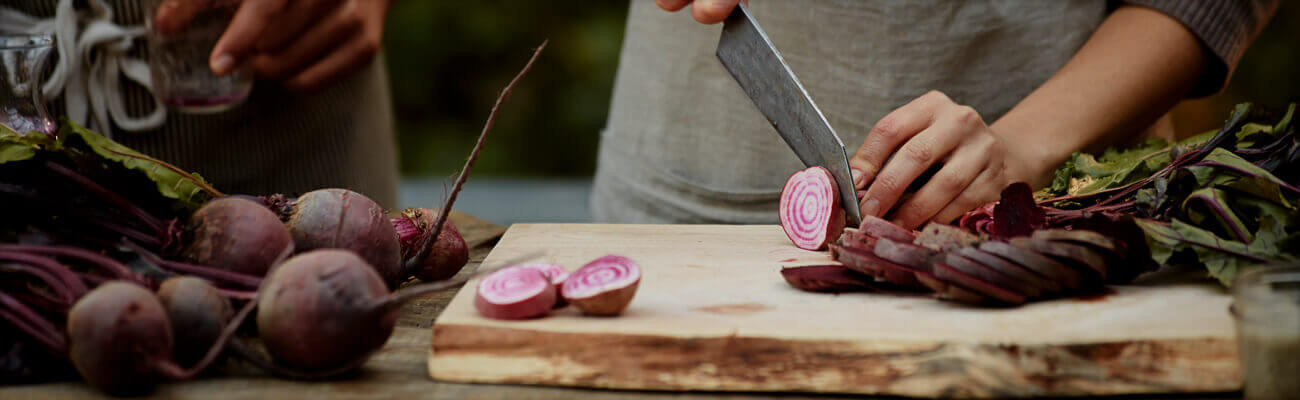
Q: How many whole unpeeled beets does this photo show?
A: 6